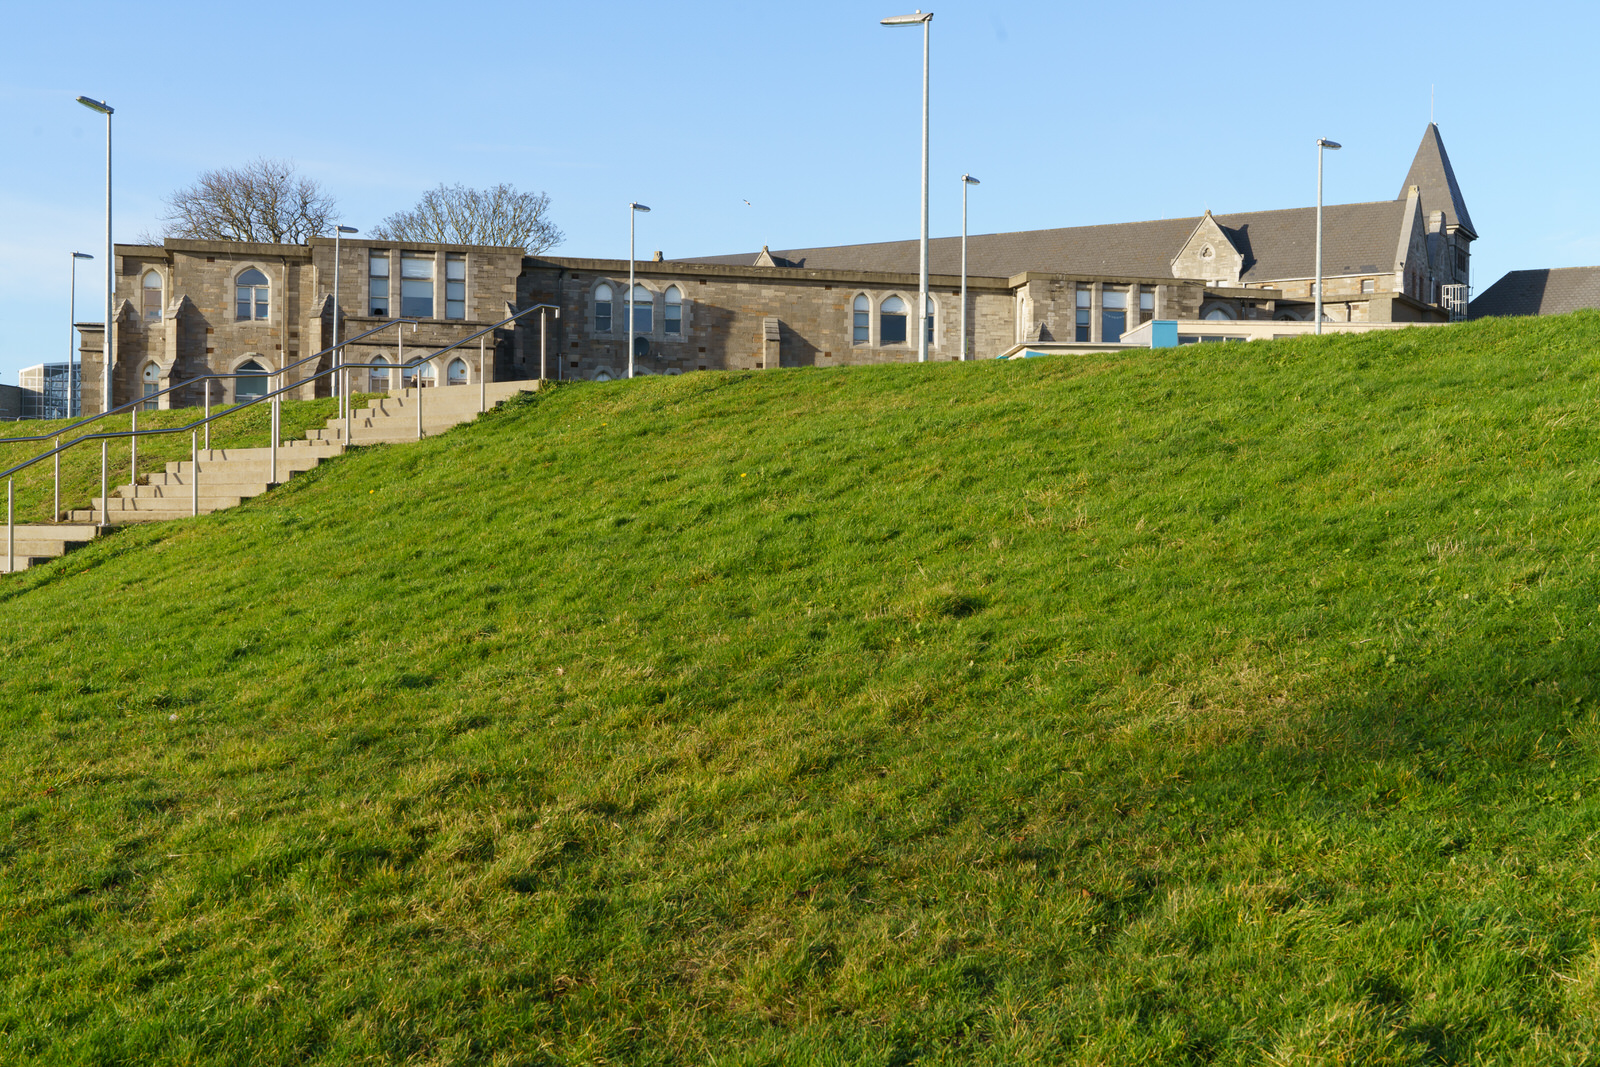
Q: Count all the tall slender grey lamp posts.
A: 7